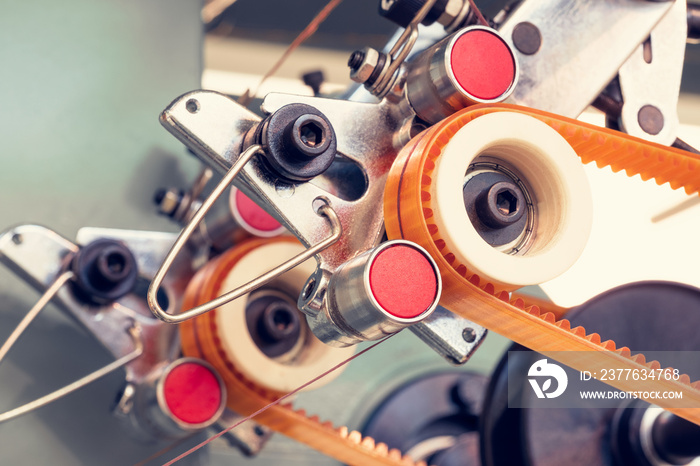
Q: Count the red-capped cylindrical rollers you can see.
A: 4